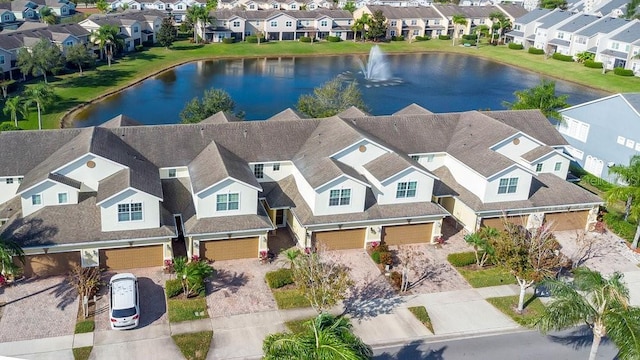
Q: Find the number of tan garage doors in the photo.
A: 7